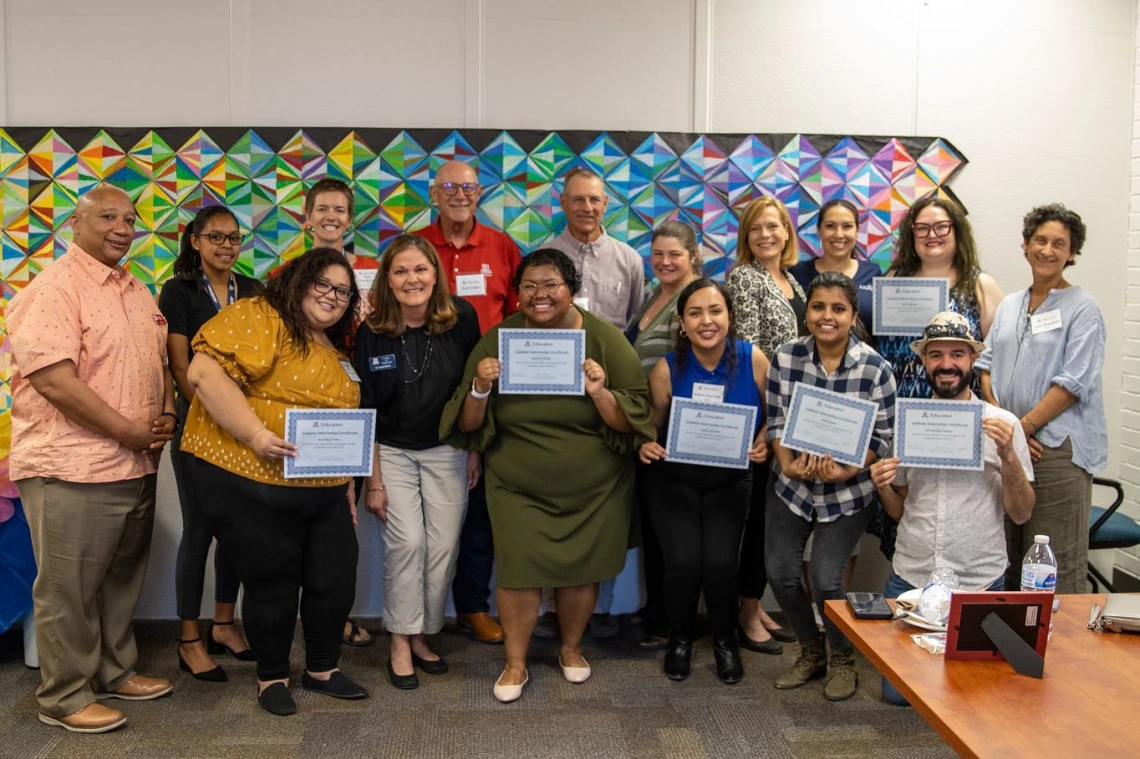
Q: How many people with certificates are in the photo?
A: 6